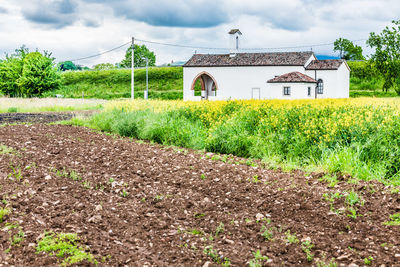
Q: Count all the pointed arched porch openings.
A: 1